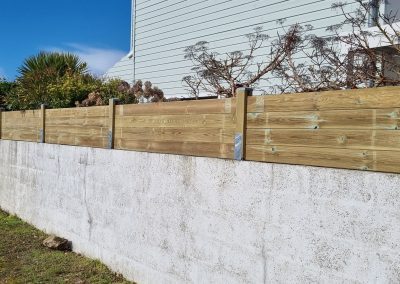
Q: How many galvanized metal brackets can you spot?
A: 3